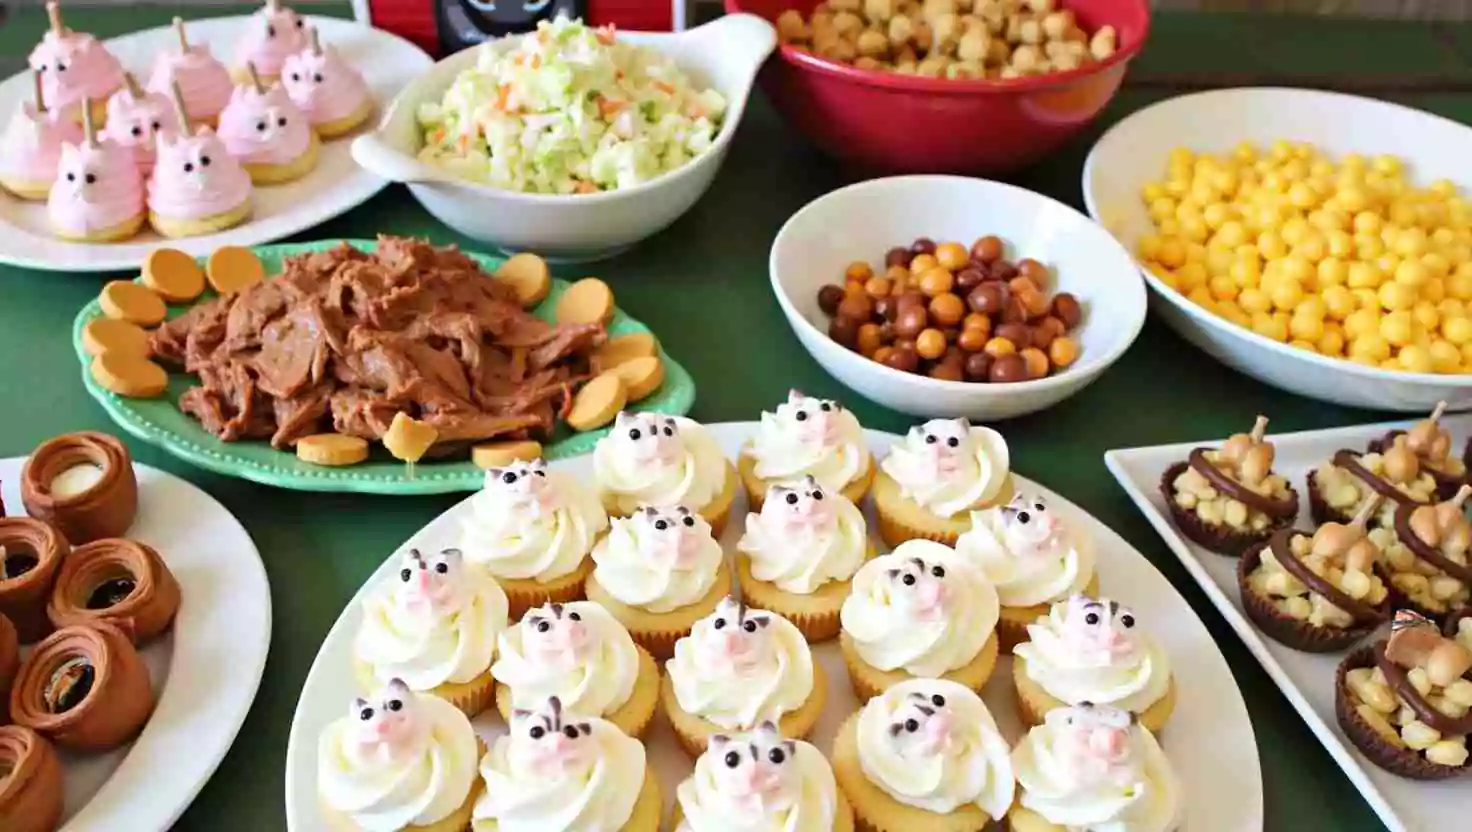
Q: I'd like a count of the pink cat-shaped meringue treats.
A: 9